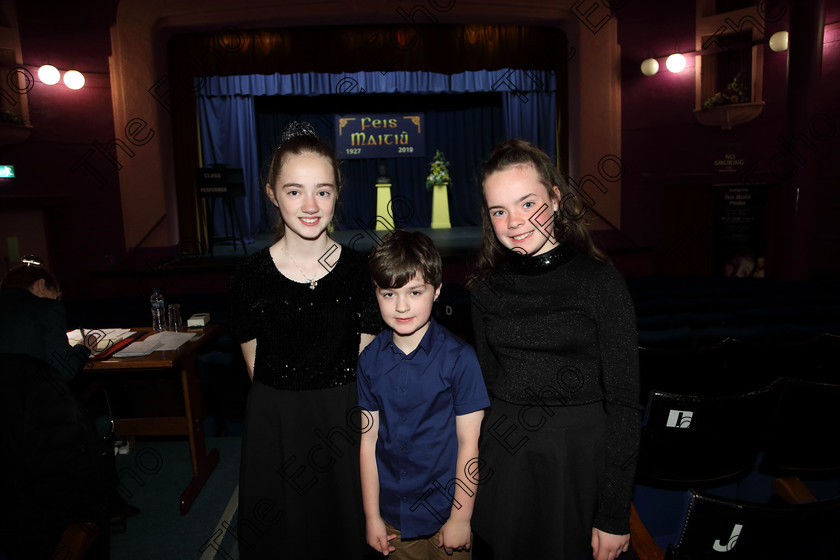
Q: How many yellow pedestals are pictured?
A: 2